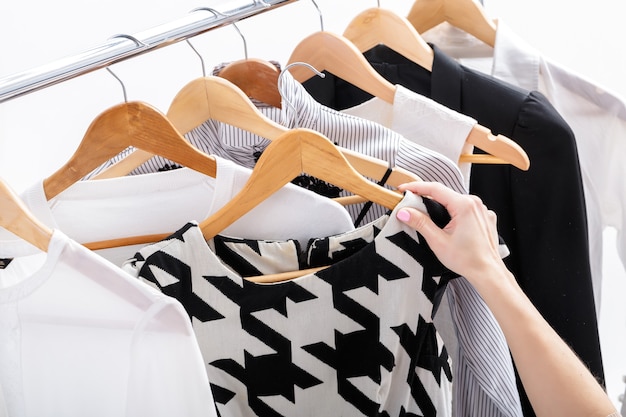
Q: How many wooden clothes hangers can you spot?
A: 8